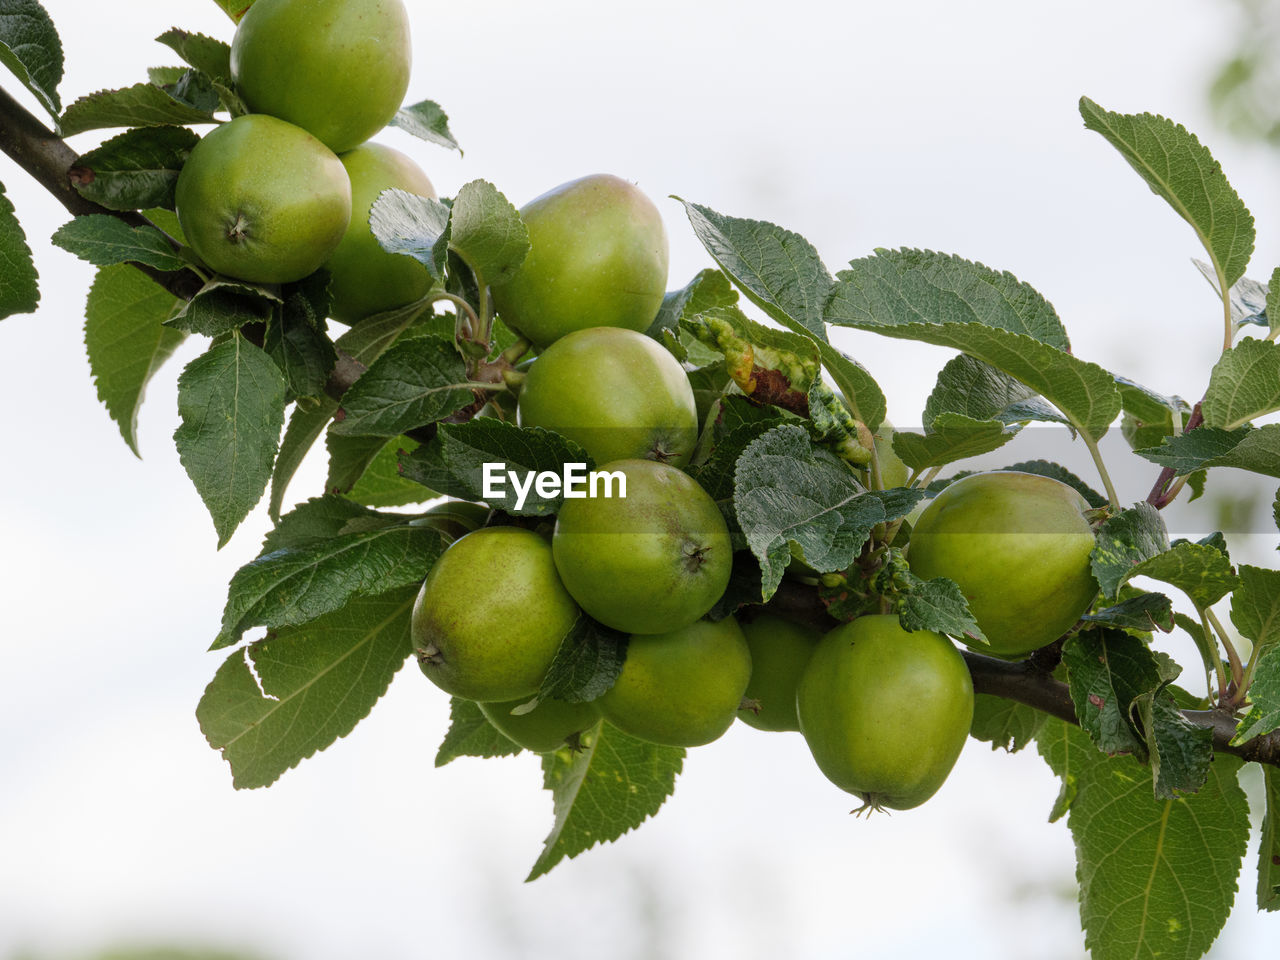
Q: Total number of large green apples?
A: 12